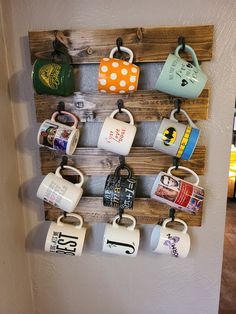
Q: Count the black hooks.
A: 12